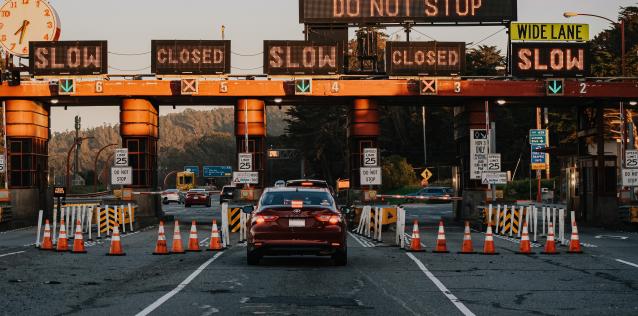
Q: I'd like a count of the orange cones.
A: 15